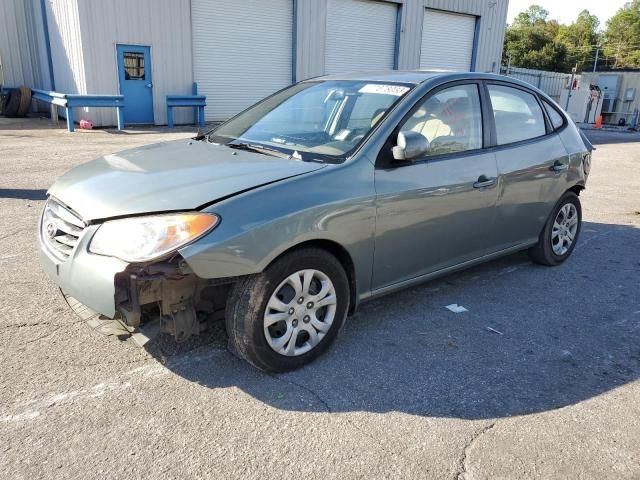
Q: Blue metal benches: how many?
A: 2